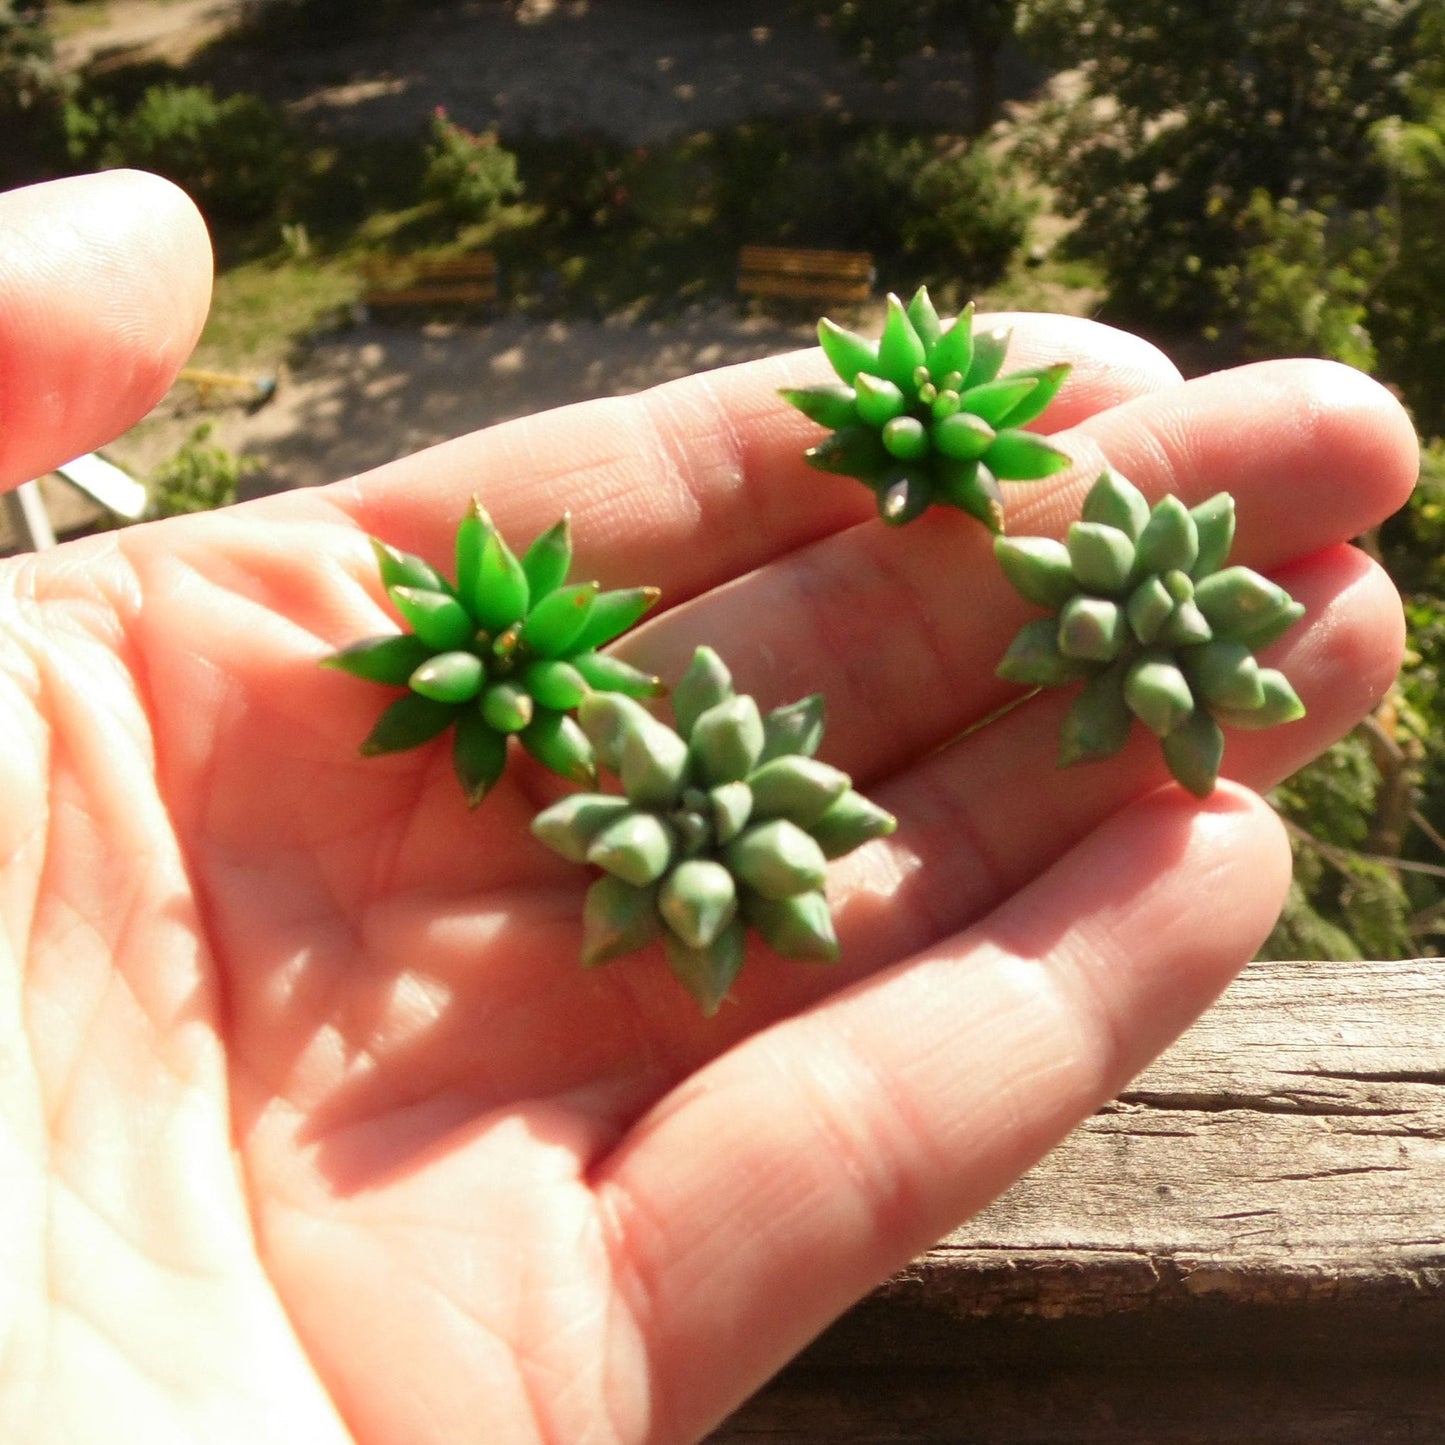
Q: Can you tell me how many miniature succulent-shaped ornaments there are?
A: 4